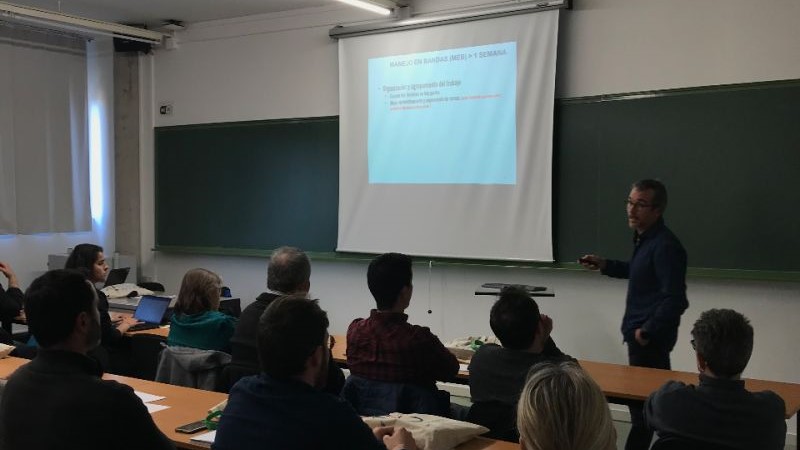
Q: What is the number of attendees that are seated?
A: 10